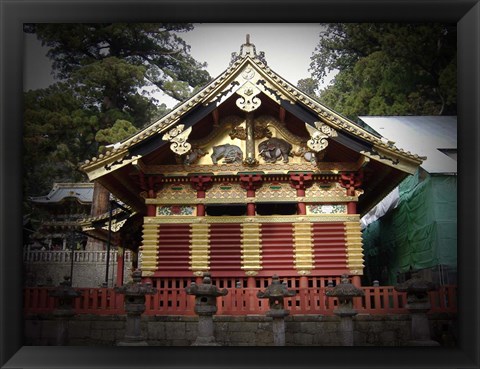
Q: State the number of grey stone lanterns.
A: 6